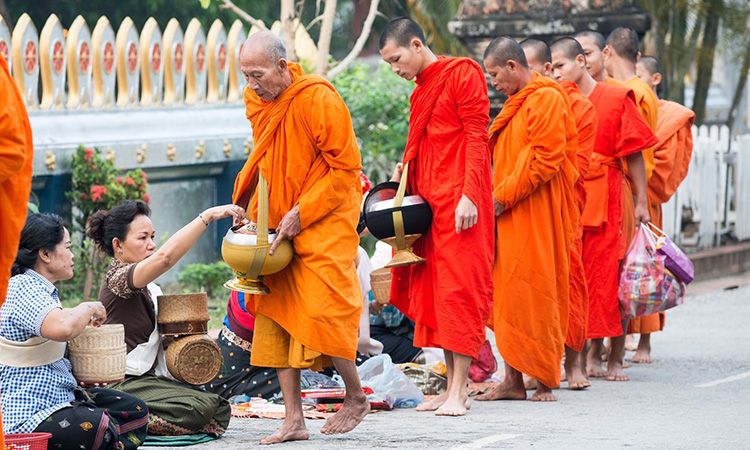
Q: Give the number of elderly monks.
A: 1